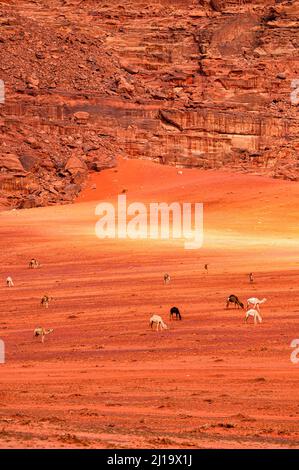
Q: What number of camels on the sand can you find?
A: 12